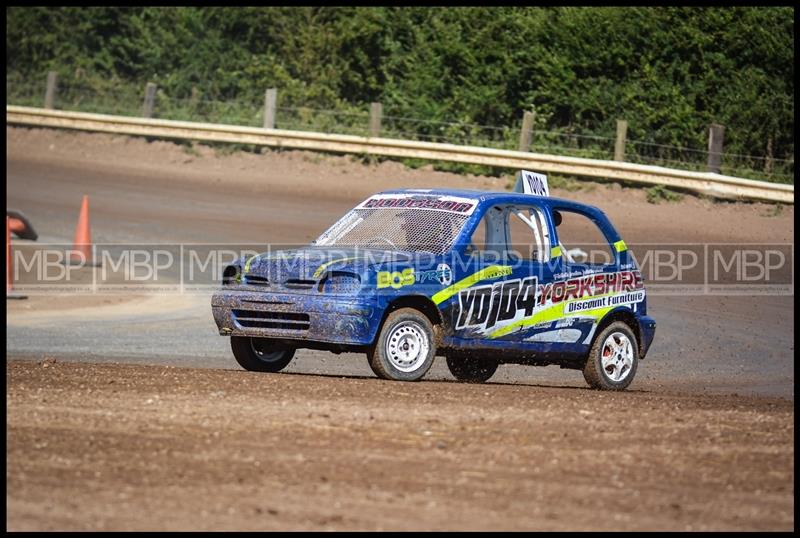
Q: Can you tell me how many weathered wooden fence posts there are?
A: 7